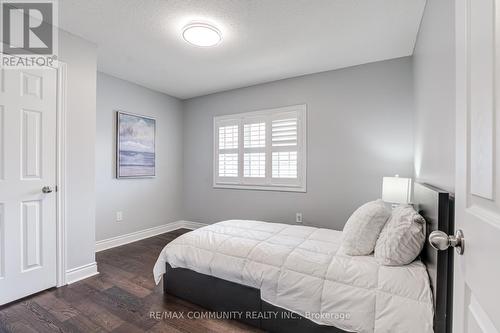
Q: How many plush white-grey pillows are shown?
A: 2